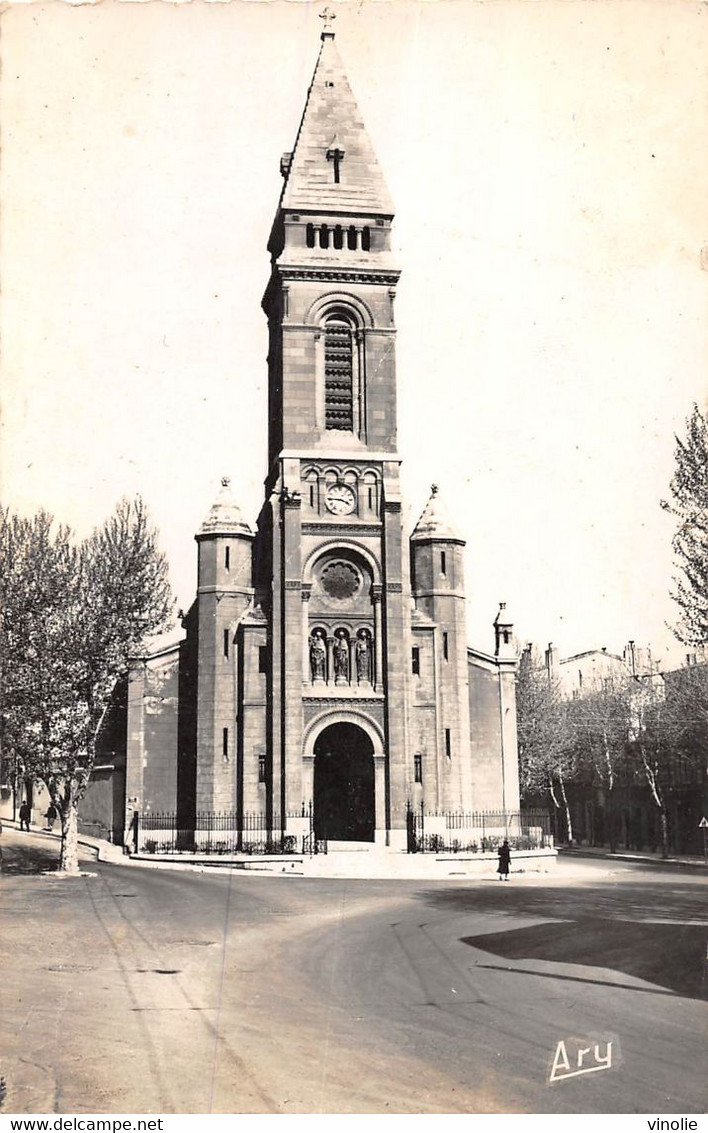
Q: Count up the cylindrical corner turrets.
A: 2